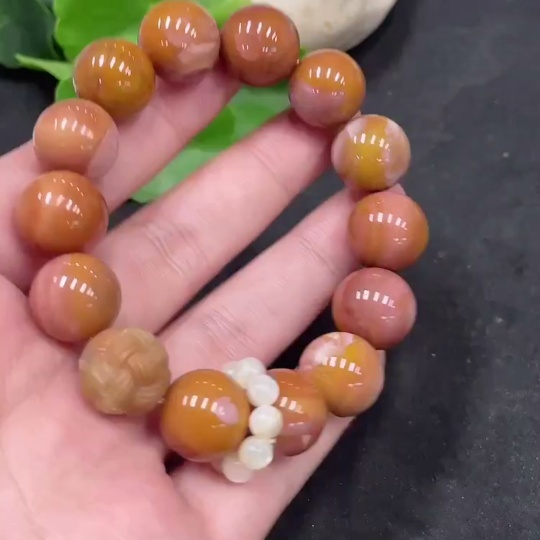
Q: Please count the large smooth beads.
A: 13